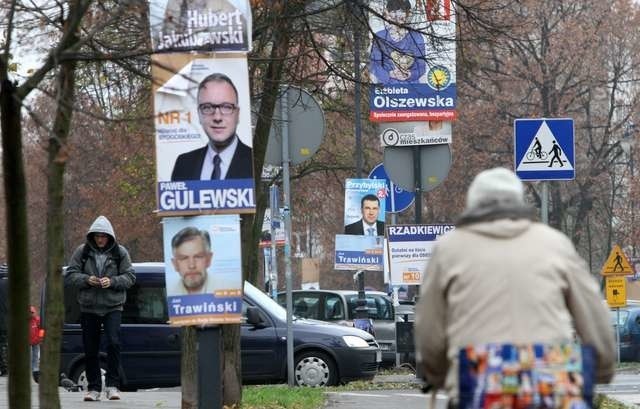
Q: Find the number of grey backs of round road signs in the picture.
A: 2